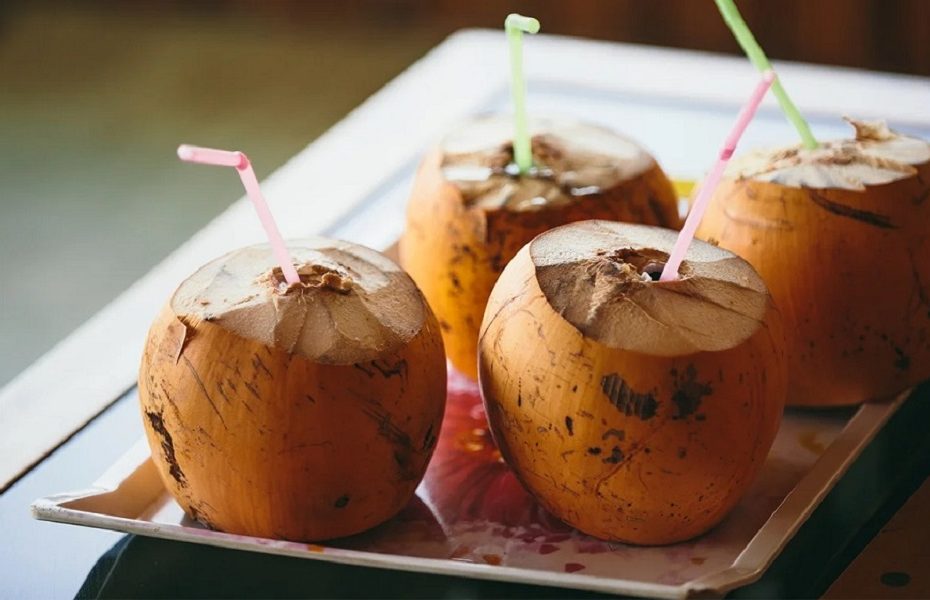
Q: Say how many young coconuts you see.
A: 4